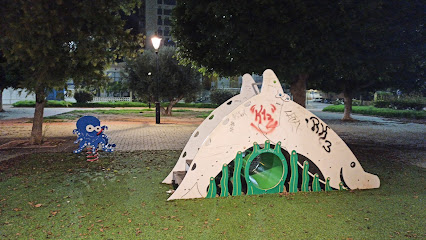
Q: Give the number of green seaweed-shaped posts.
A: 8